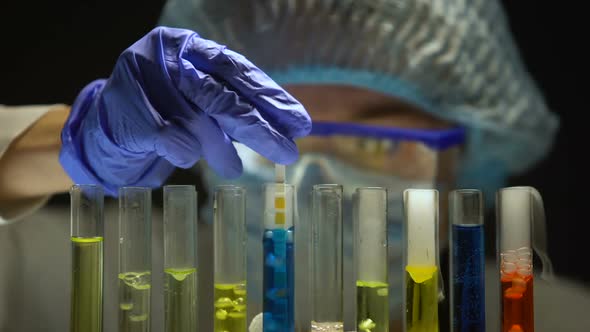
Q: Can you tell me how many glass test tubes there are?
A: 10